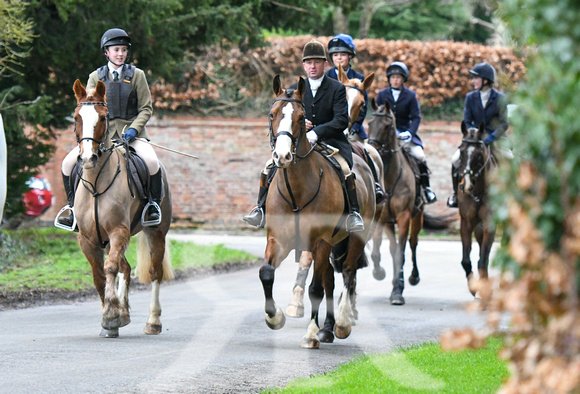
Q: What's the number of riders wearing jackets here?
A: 5